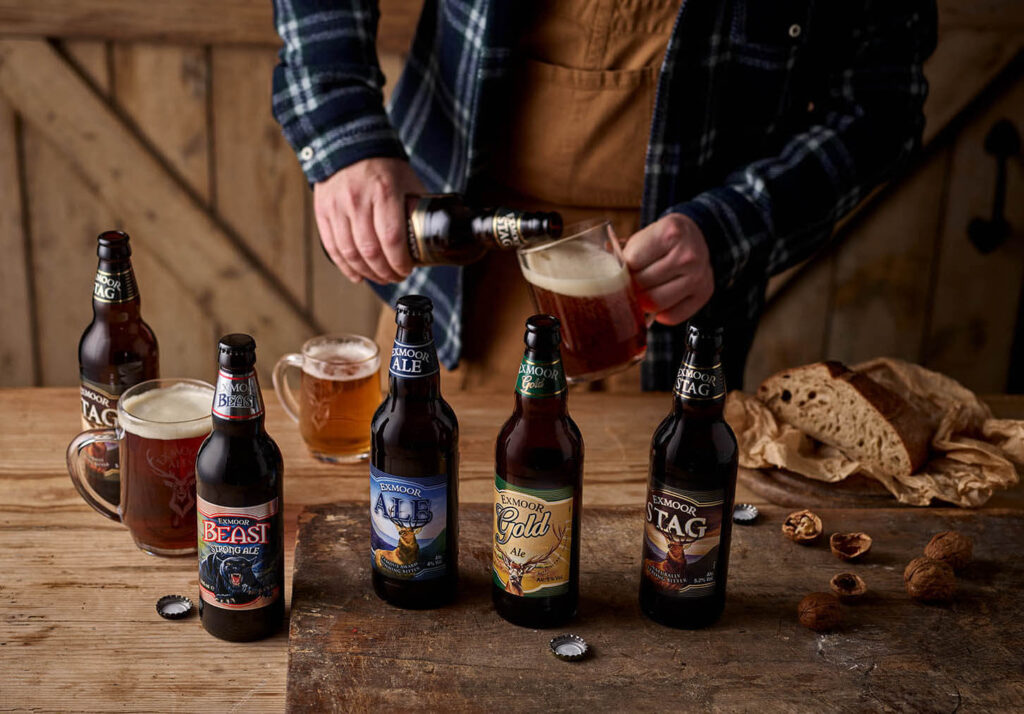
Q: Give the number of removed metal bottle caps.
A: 3